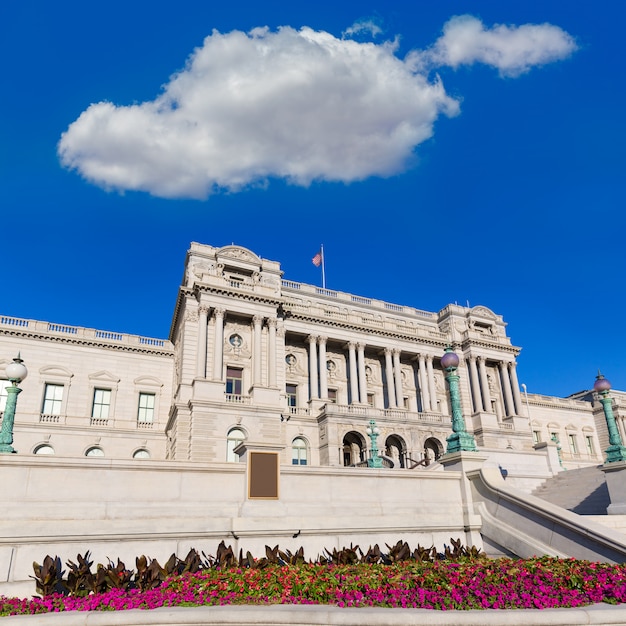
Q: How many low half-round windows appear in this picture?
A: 3